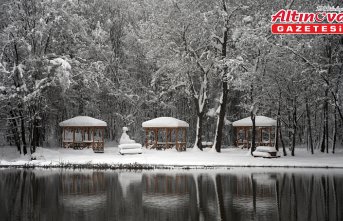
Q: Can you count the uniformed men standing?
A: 0